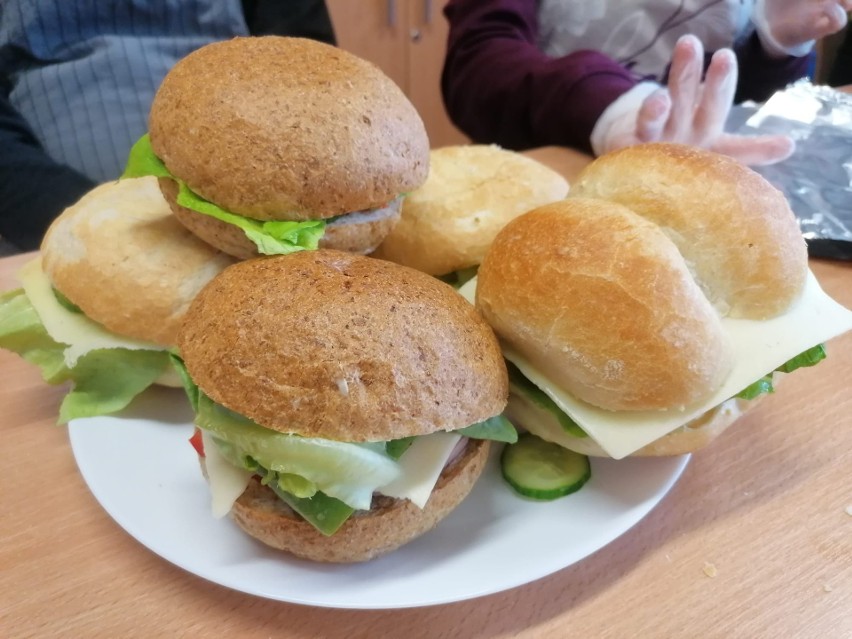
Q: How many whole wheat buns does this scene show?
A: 2